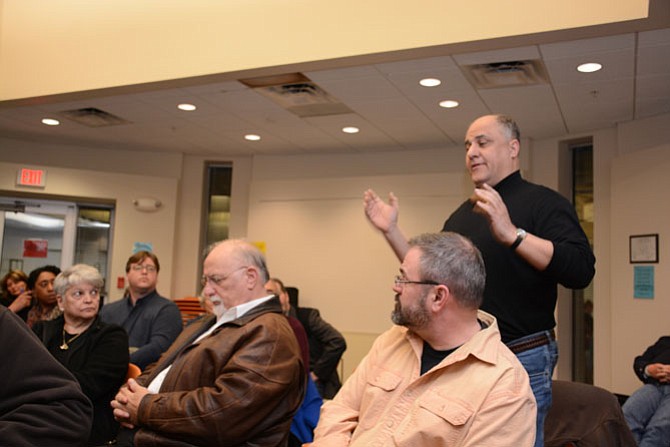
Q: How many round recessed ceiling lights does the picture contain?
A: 7